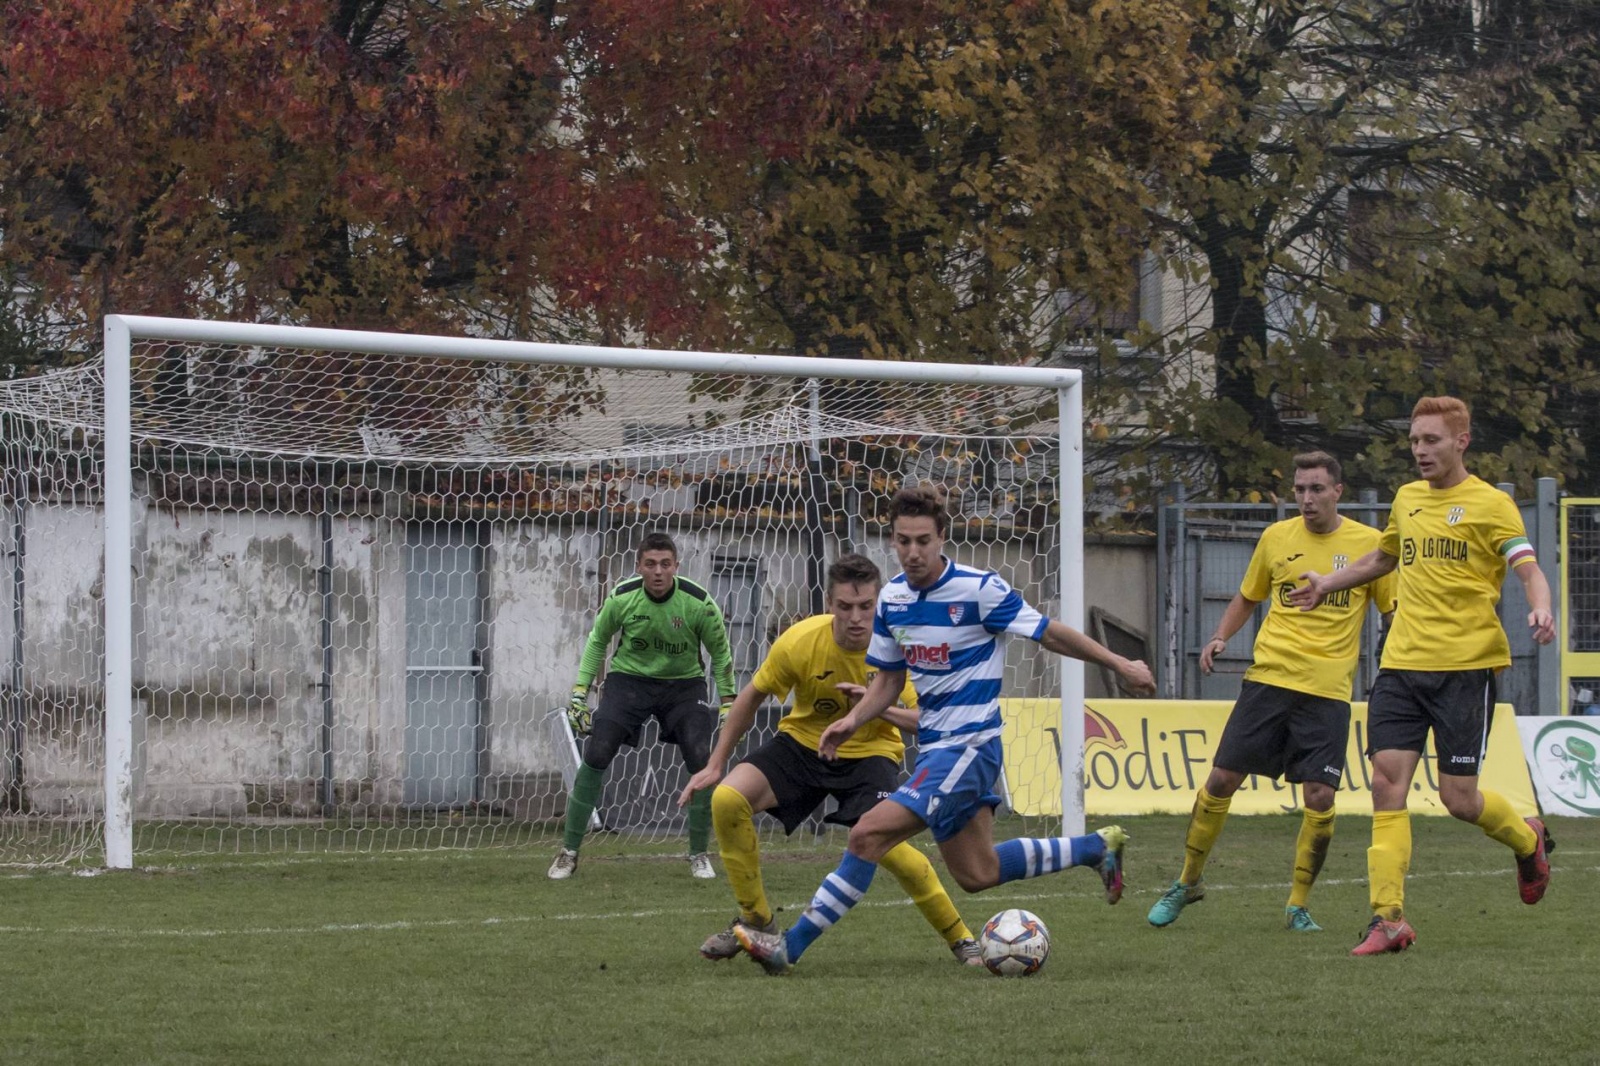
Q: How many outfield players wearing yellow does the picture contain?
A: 3